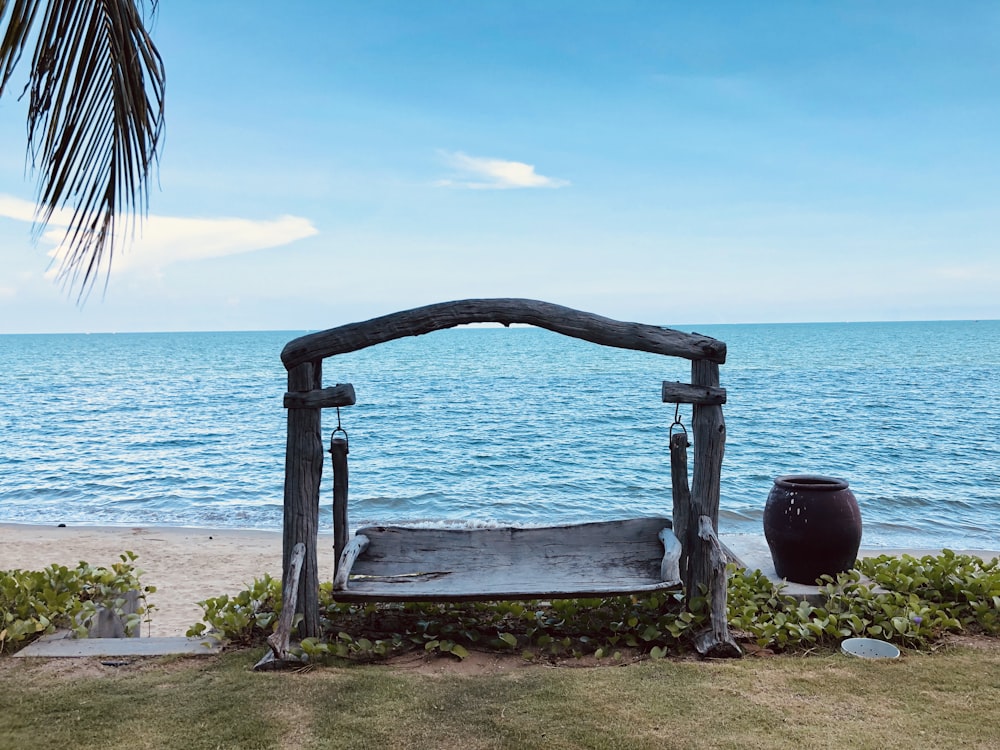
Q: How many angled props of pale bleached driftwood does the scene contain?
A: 2